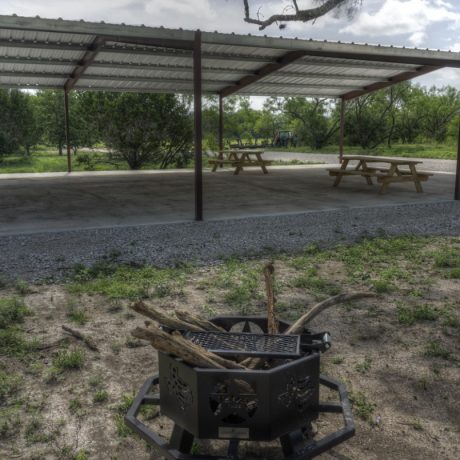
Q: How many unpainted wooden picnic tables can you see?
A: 2